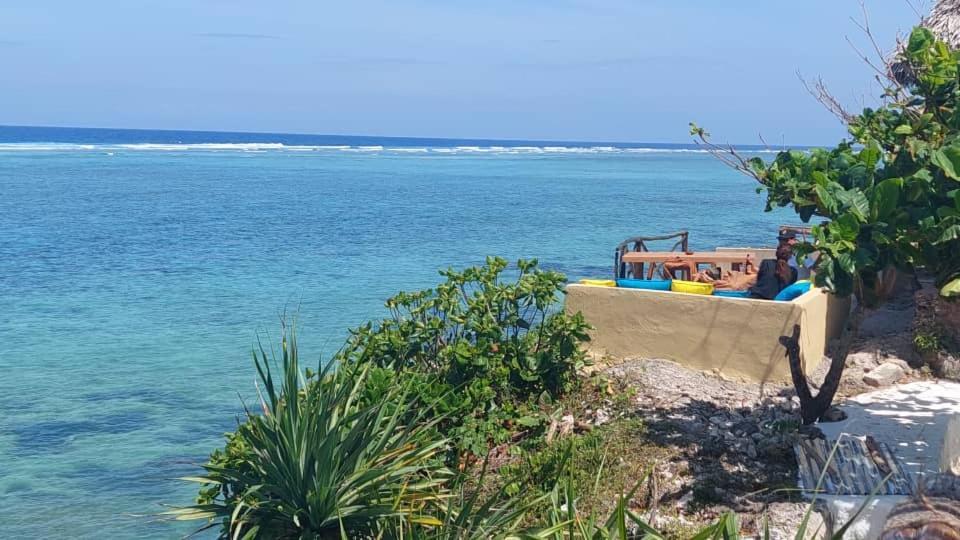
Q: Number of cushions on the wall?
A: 5